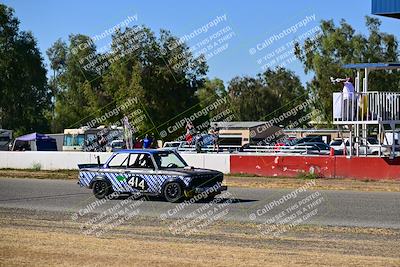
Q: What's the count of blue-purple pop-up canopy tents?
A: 1